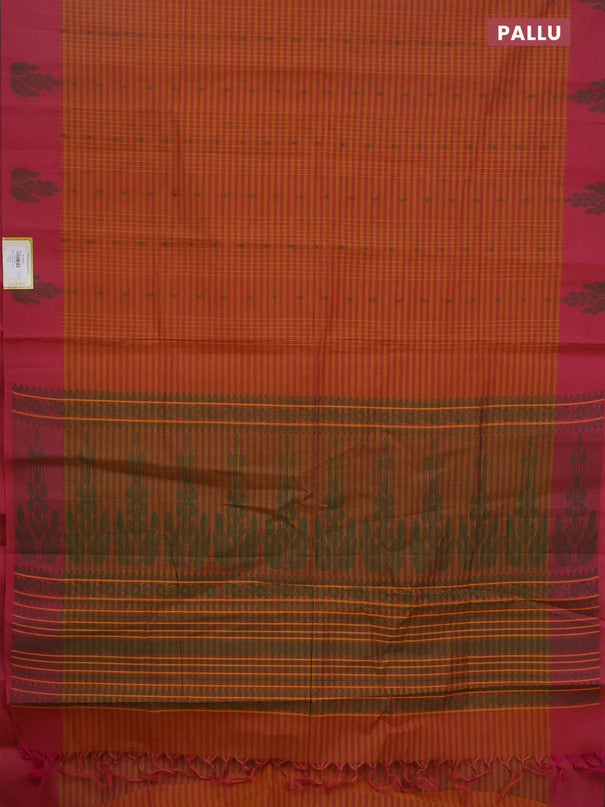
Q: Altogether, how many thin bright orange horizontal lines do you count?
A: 14